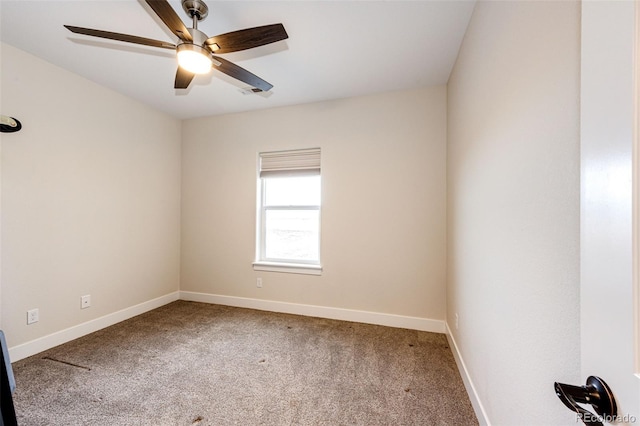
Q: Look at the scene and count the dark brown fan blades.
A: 5